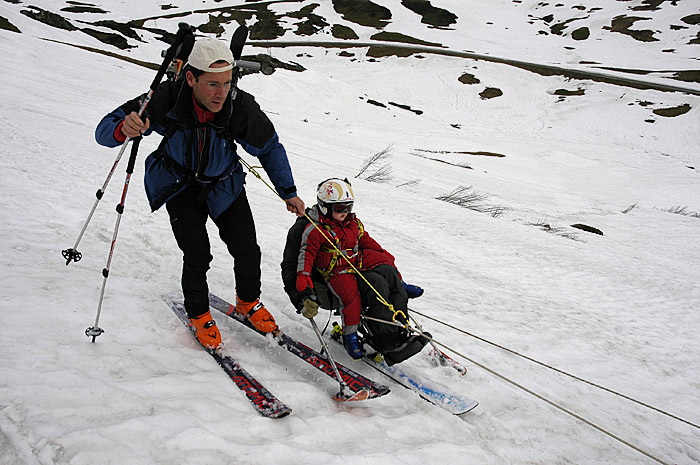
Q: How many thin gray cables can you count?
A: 2